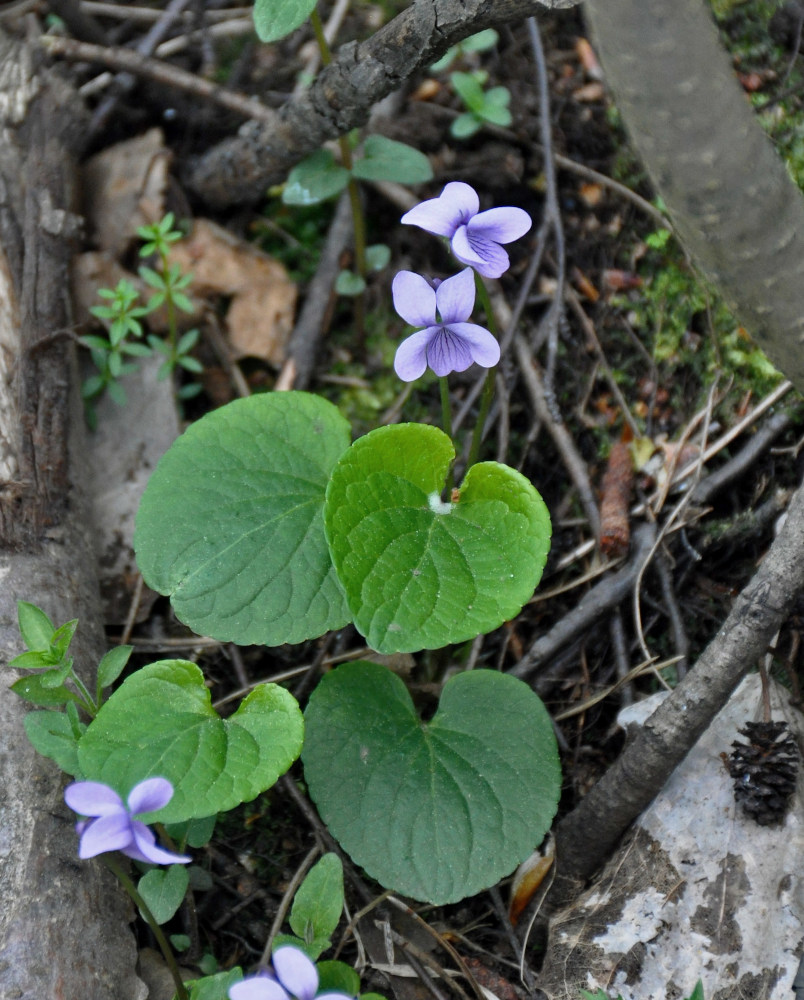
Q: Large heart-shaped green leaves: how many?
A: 4